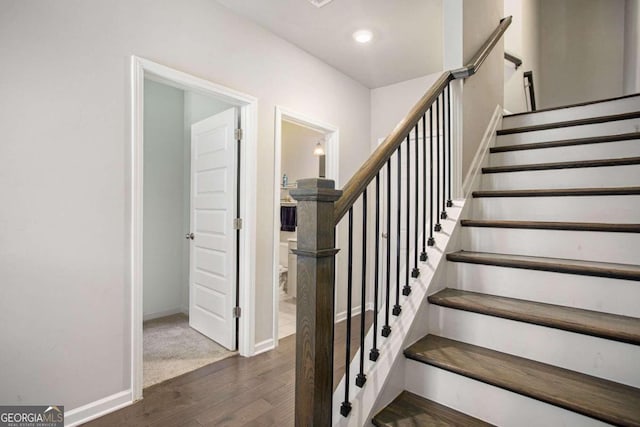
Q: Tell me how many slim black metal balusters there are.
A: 12